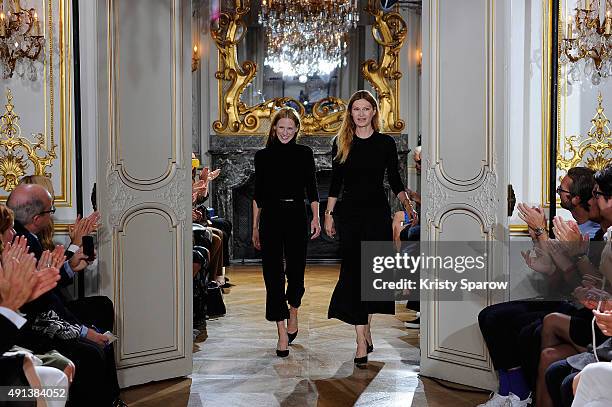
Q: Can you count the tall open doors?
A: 2